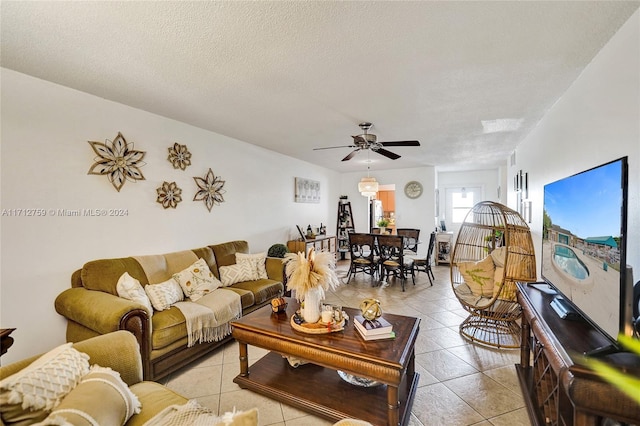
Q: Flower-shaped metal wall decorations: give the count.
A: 4